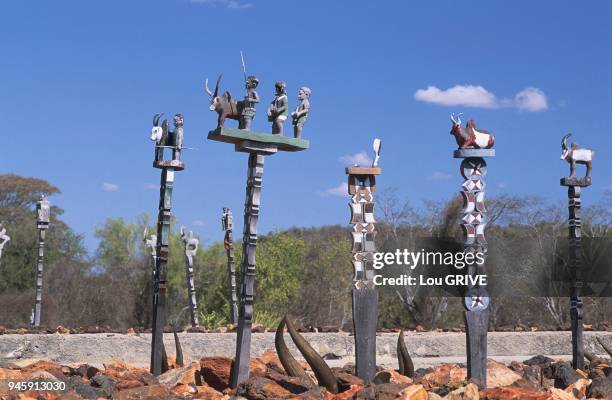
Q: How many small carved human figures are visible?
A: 4